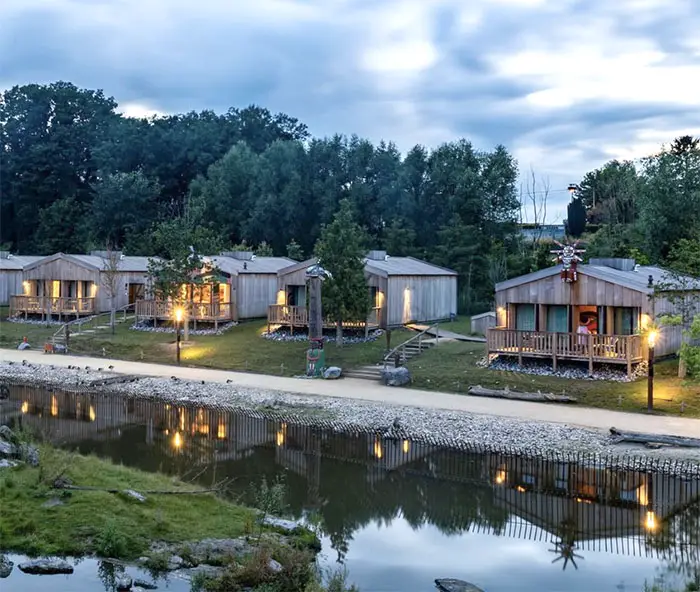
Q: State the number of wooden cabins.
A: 5